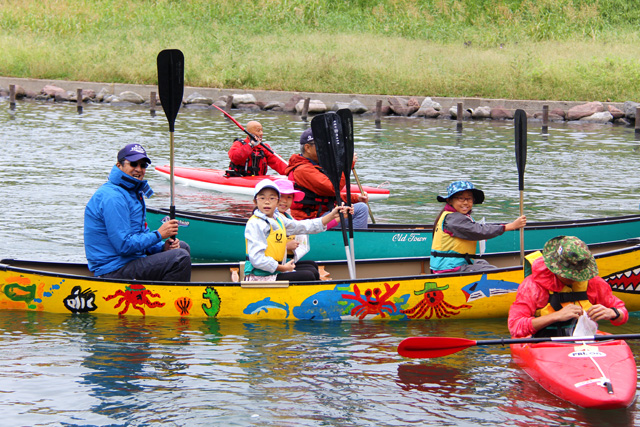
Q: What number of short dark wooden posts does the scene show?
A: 9